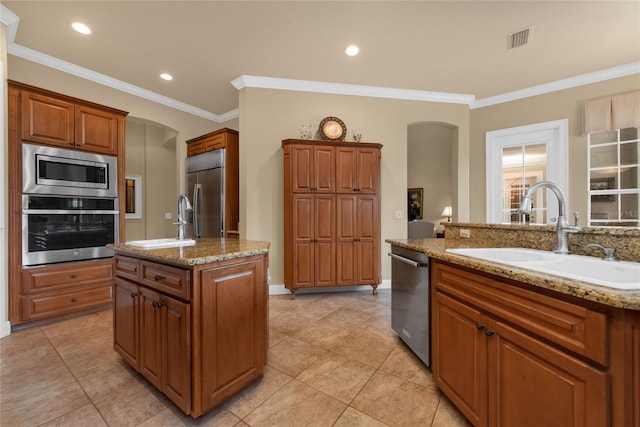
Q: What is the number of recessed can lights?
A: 3